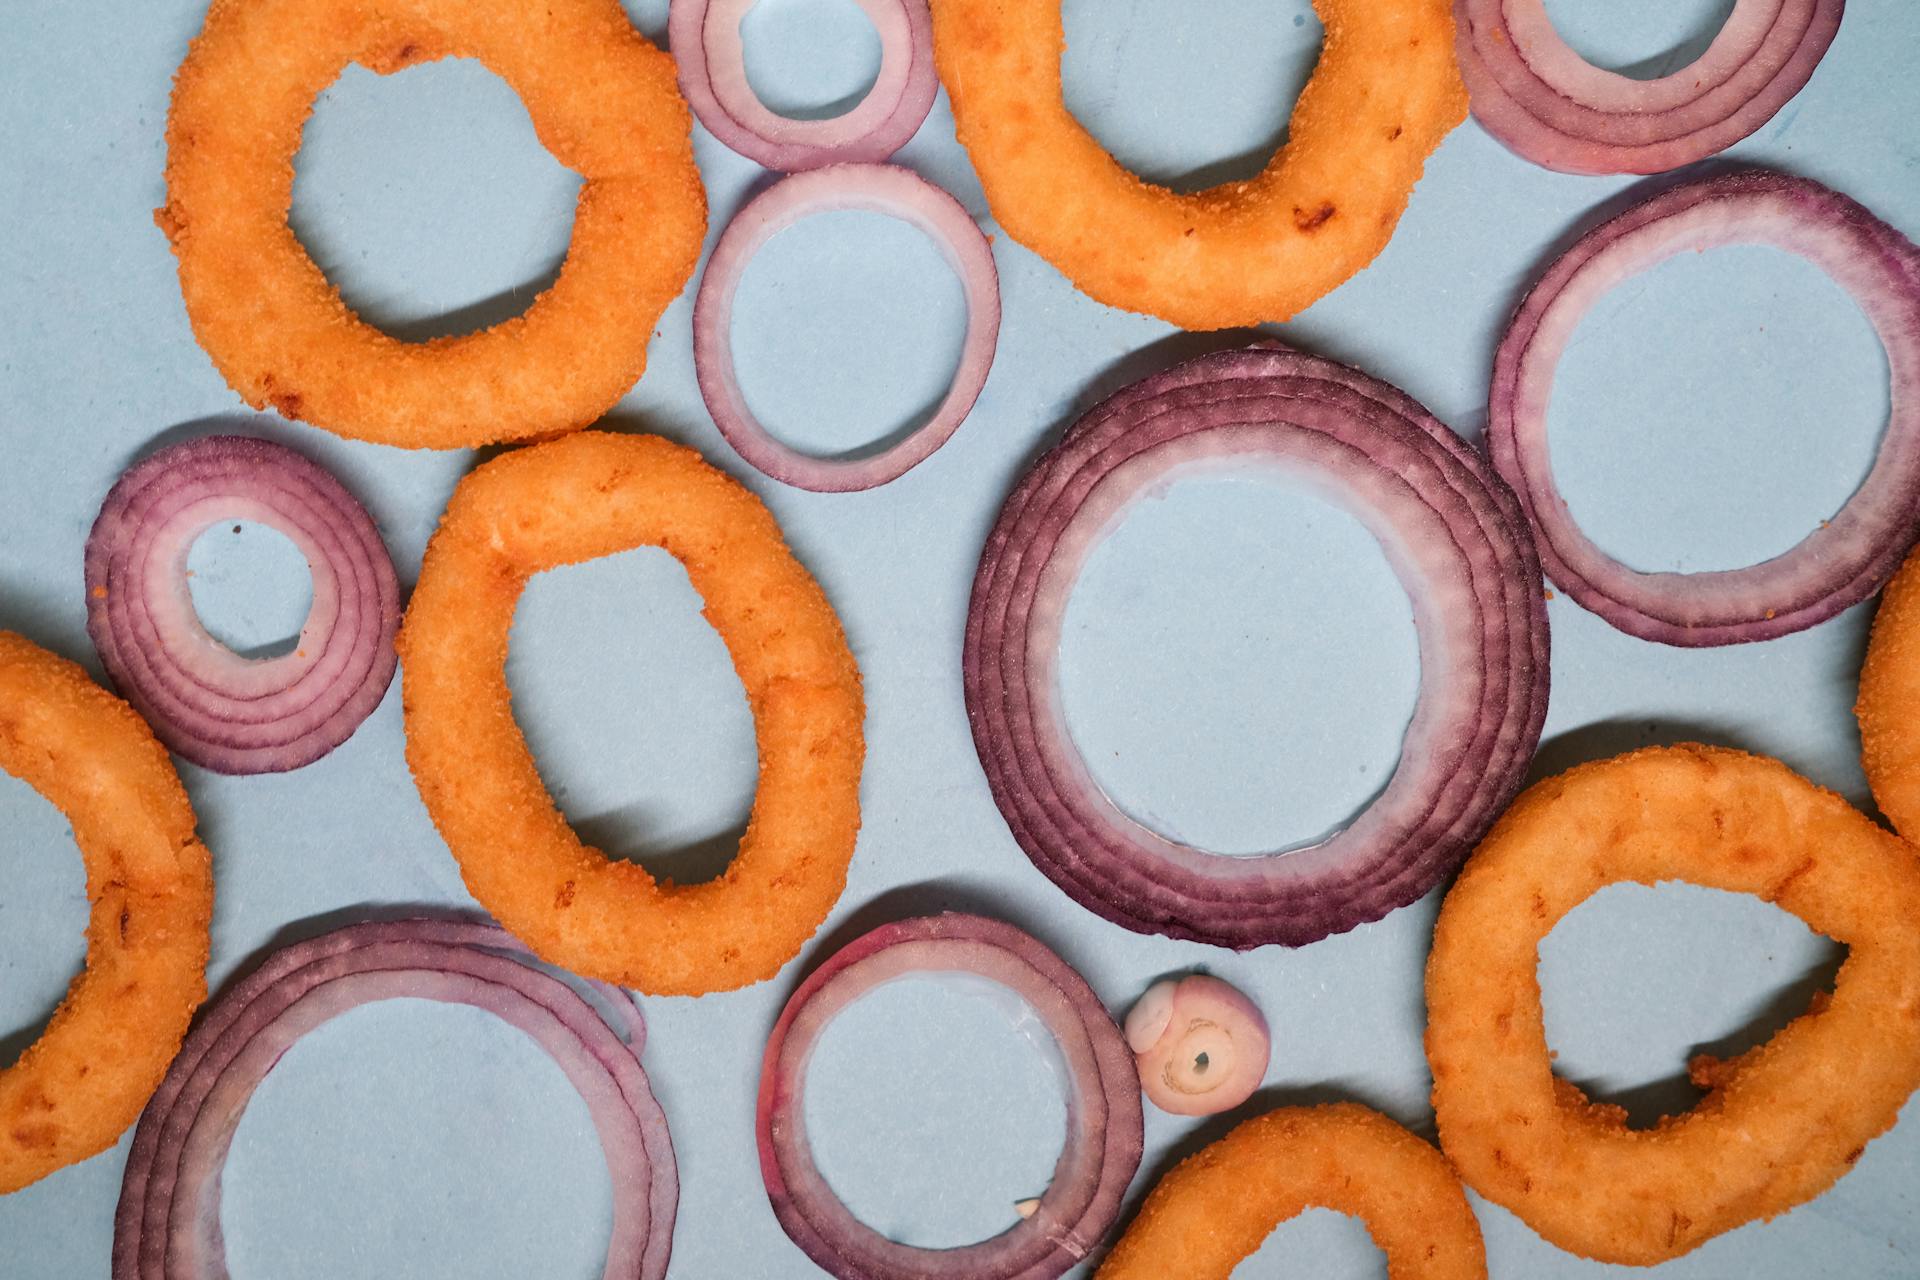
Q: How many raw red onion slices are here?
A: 9